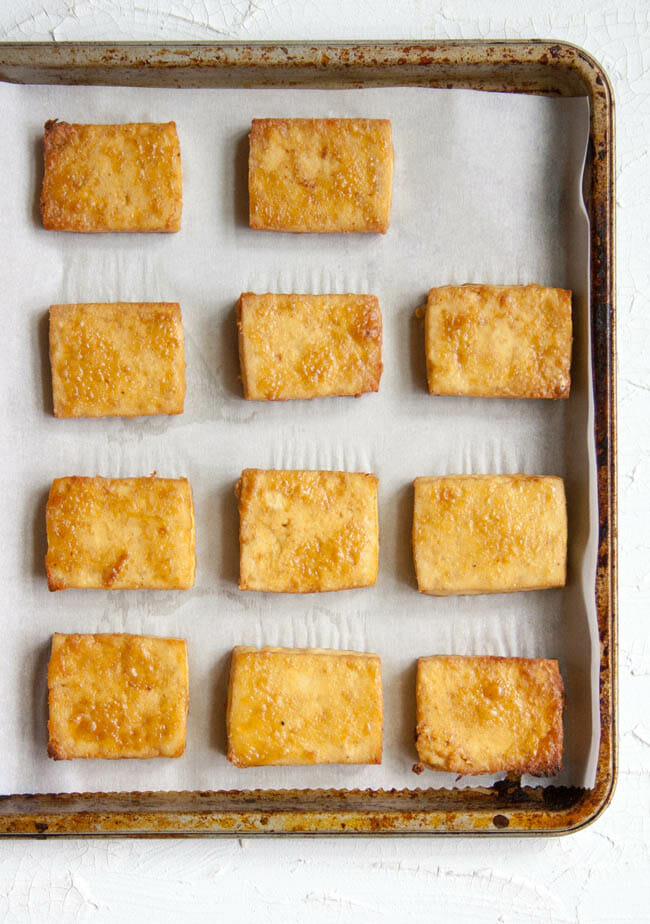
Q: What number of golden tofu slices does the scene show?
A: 11